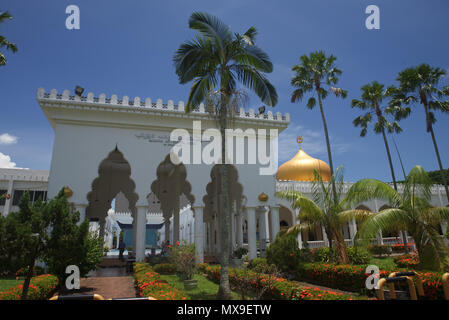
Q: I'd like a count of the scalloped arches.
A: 3